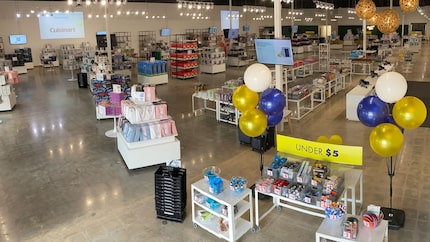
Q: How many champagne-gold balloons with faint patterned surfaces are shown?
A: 0